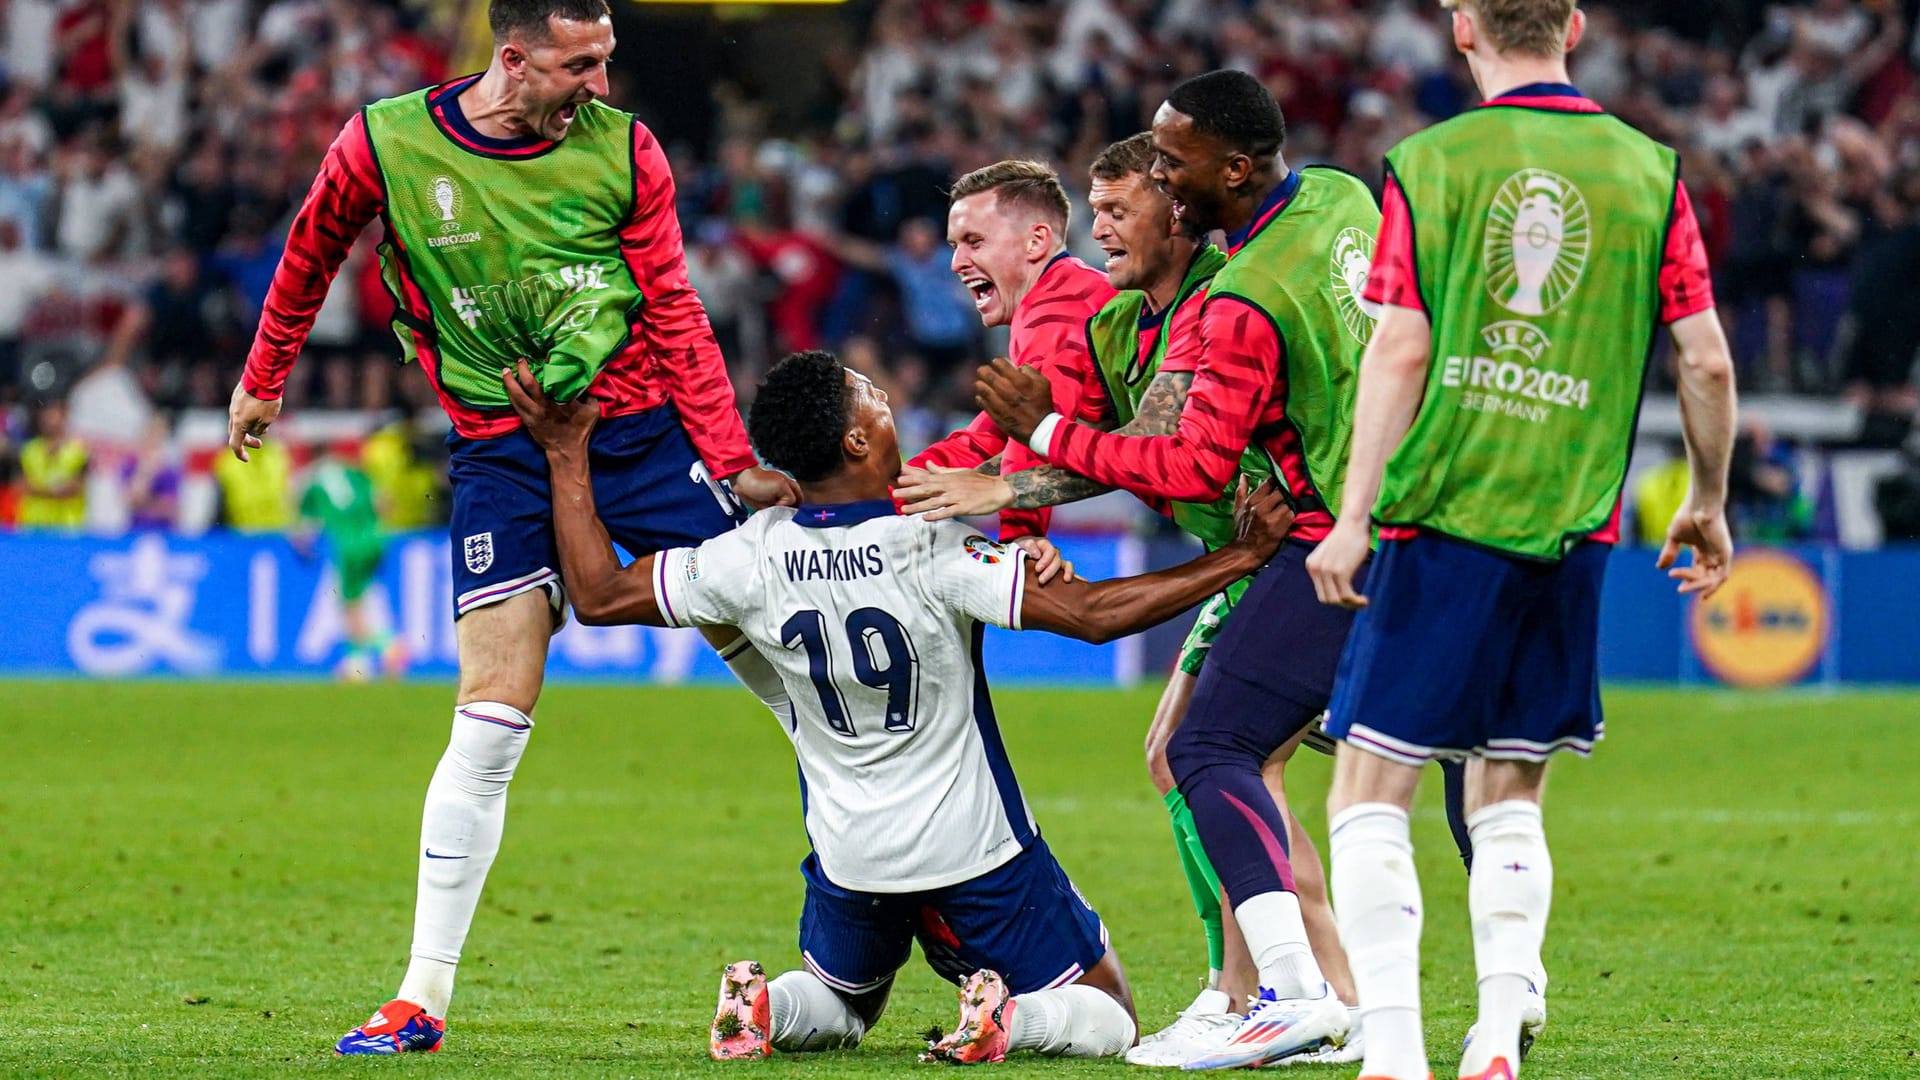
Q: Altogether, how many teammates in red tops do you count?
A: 5